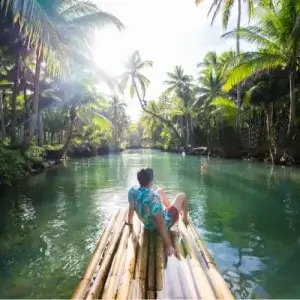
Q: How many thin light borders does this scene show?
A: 1